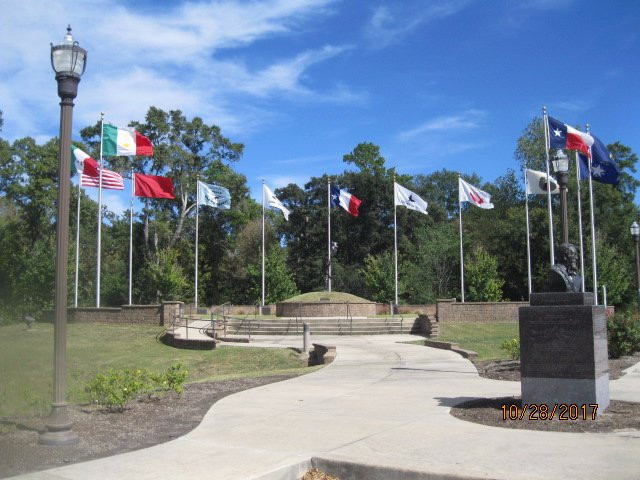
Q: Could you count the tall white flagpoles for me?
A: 12